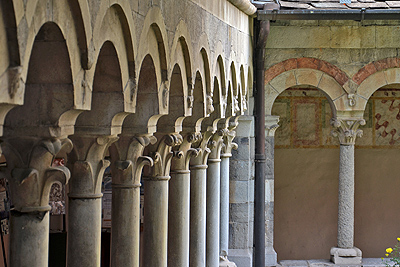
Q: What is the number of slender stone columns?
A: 9